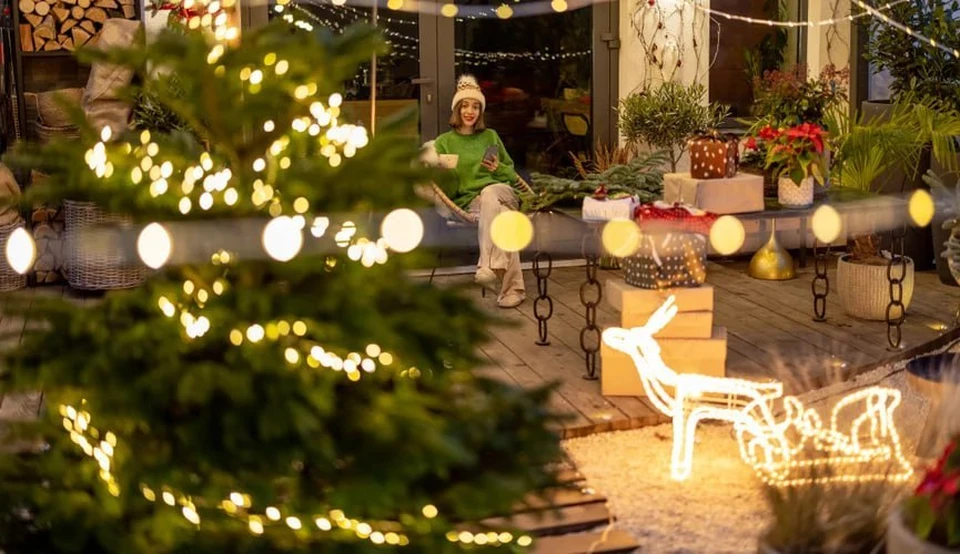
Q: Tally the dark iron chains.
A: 4